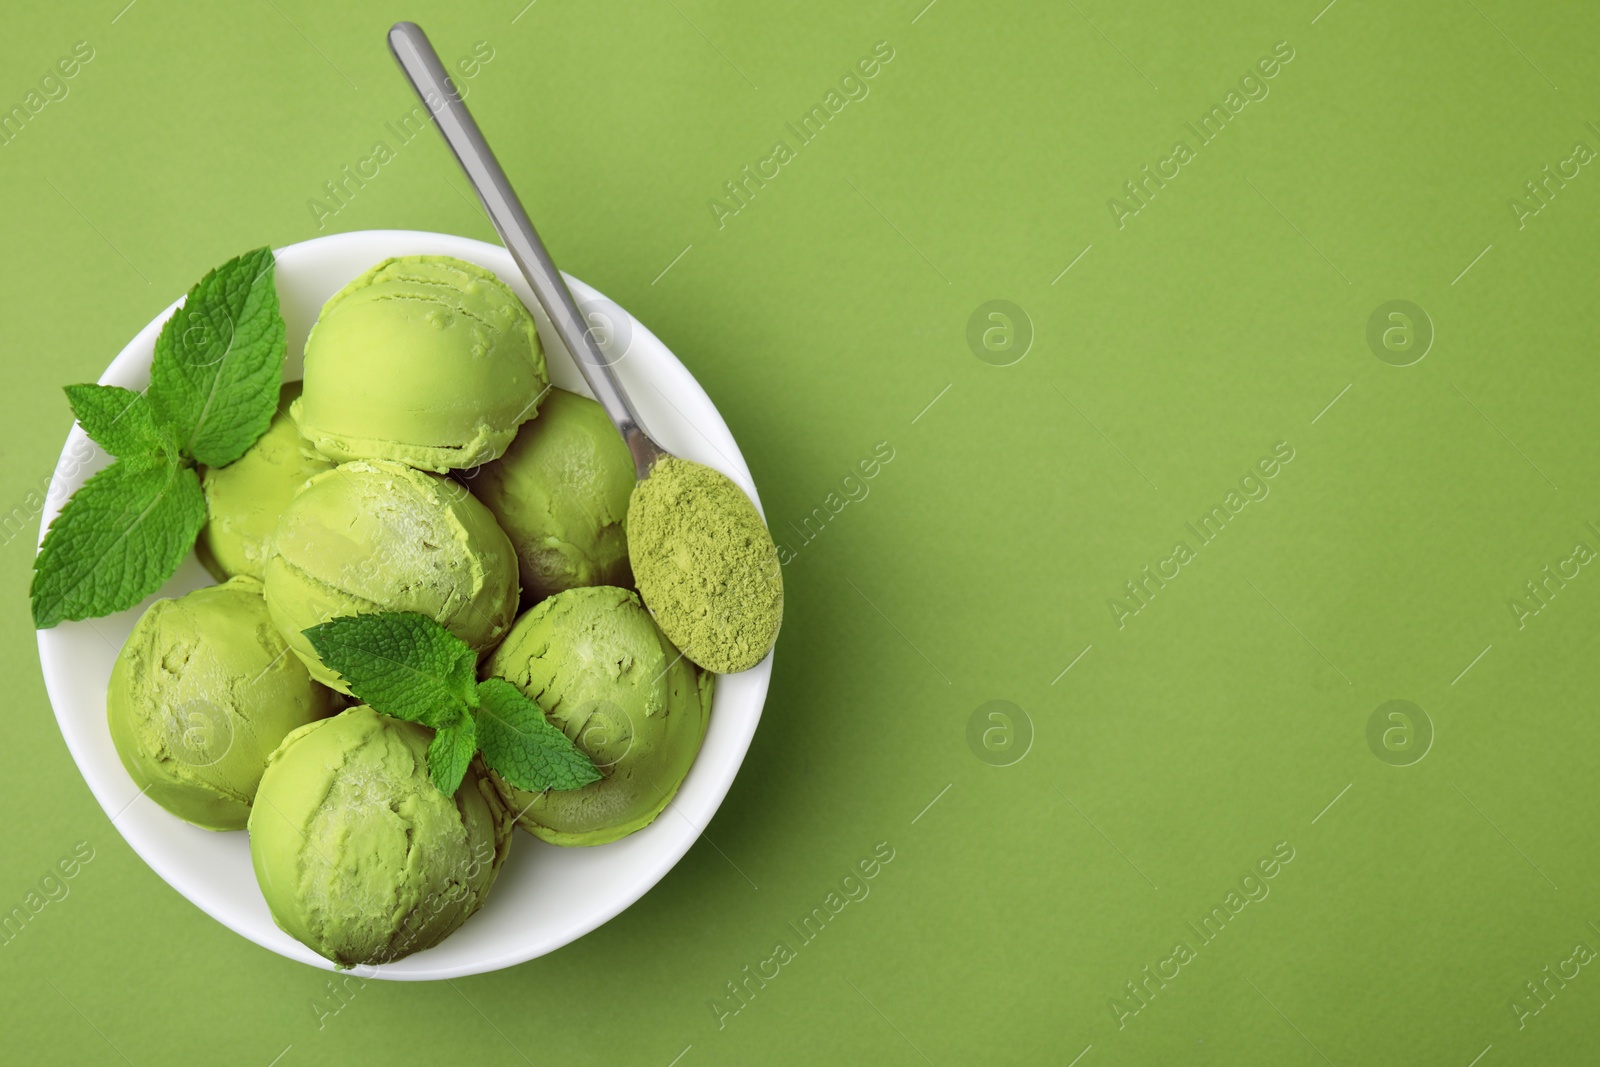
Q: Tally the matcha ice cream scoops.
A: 7